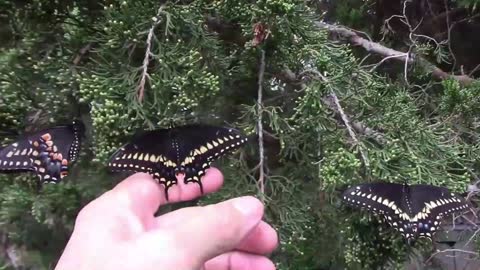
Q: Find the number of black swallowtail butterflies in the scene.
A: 3